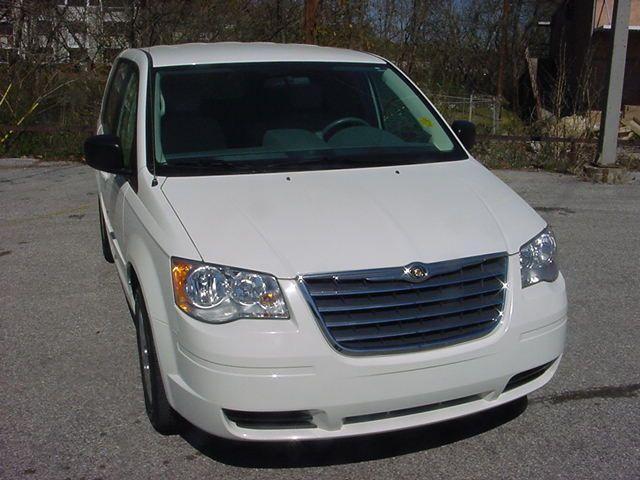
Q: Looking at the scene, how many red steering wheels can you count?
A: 0